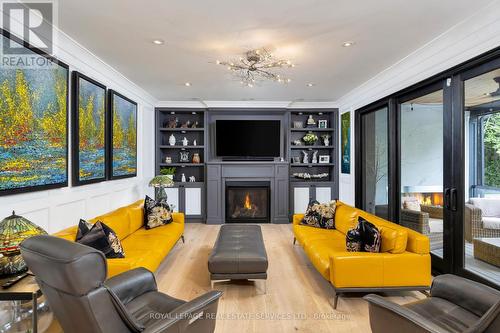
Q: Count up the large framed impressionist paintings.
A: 3